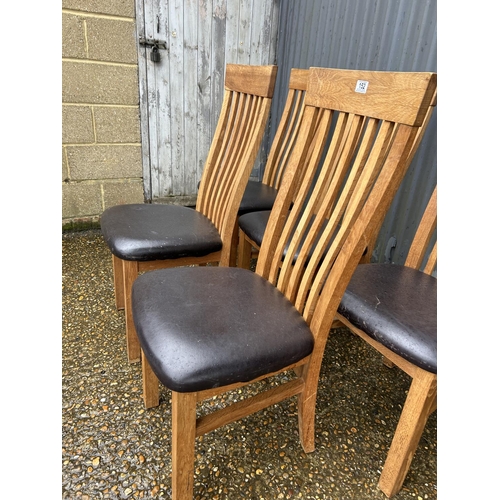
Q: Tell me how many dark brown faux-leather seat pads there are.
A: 5